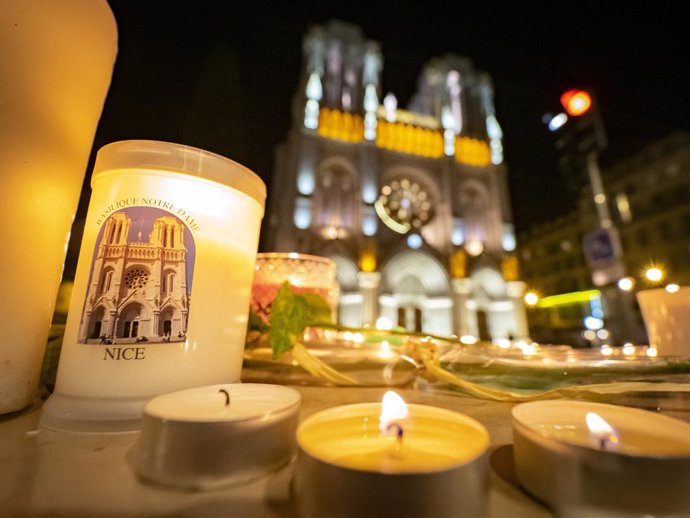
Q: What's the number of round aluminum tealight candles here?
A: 3